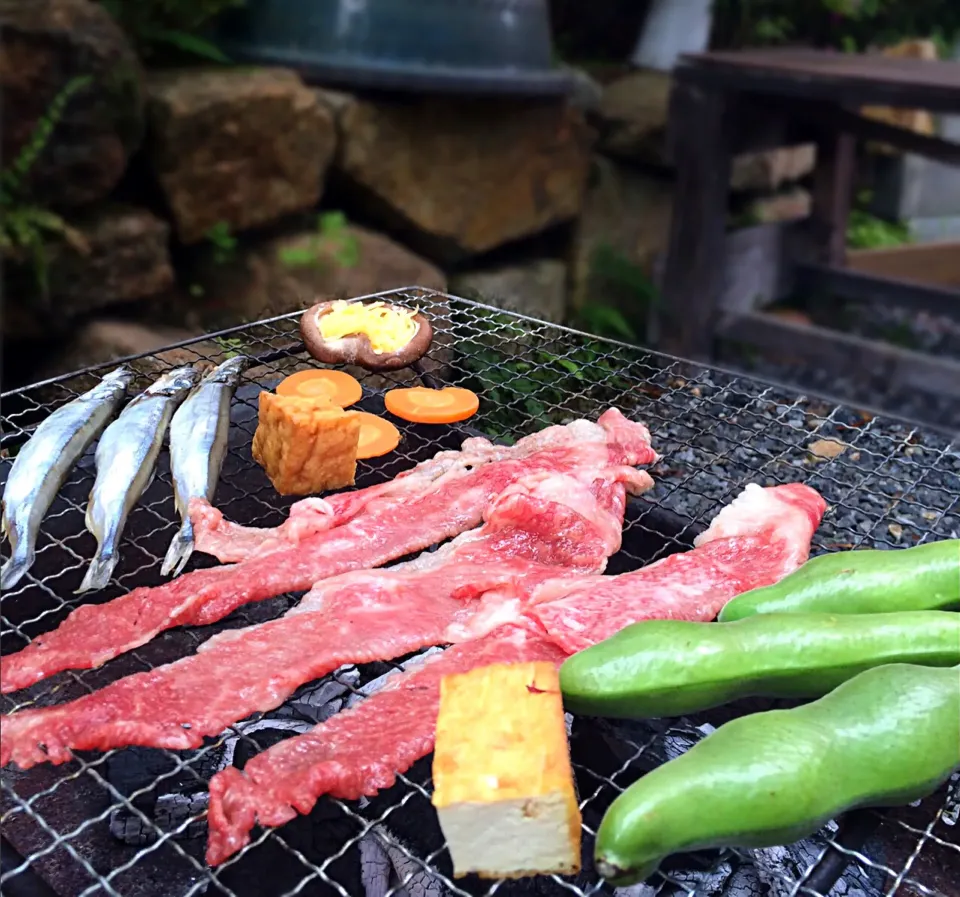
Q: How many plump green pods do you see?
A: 3